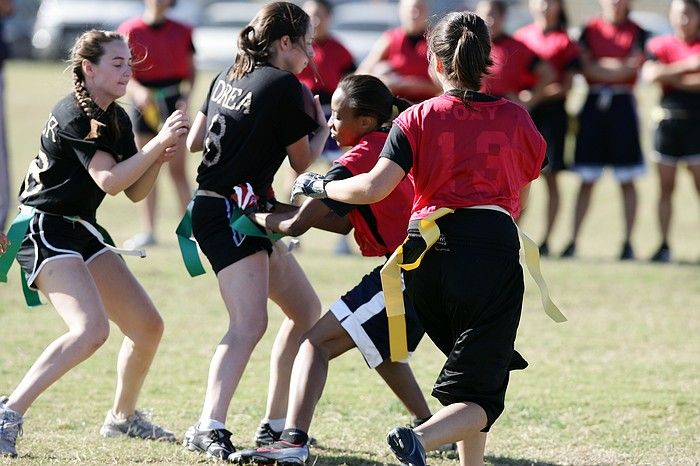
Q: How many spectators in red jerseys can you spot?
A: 7